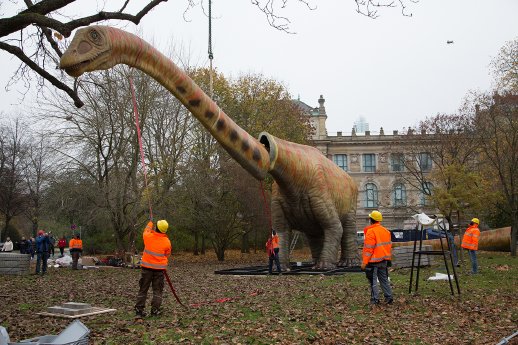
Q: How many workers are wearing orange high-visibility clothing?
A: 5